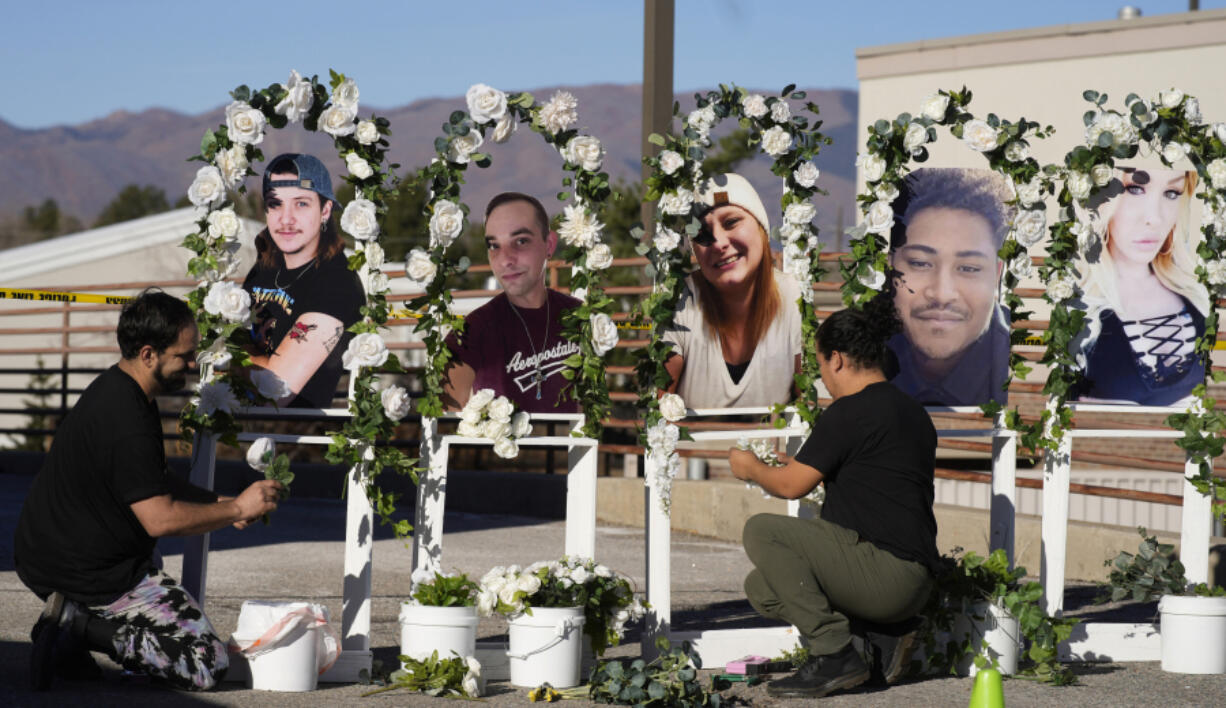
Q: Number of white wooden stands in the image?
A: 5